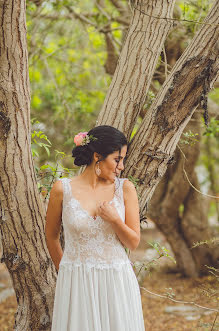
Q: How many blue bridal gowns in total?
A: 0